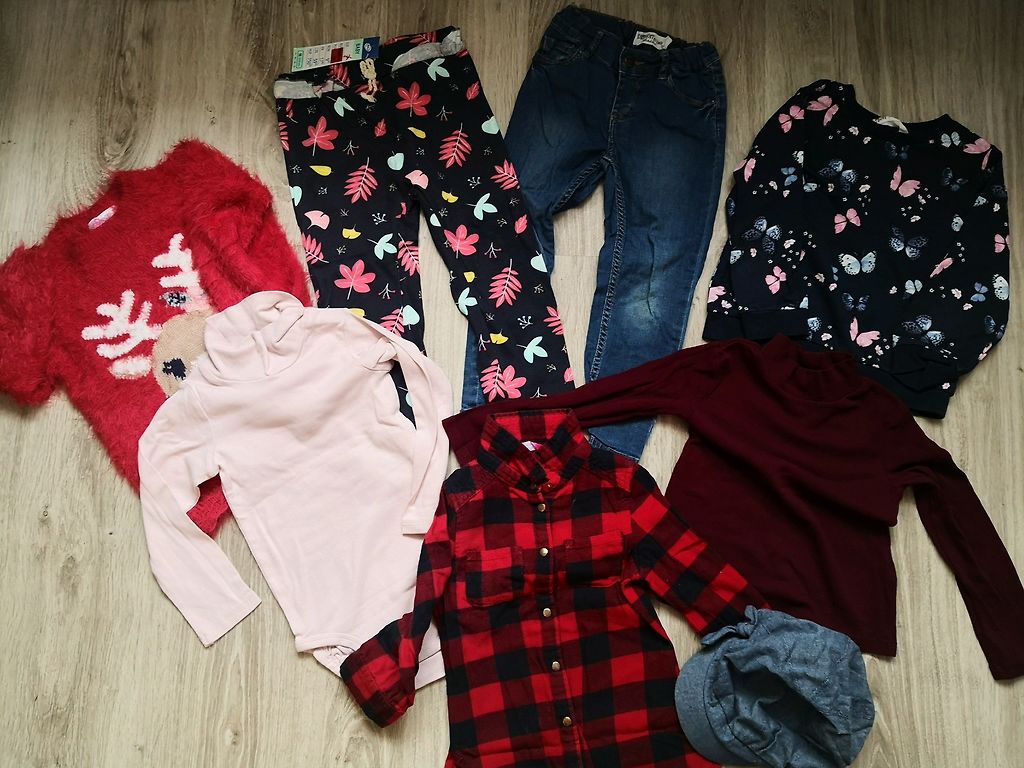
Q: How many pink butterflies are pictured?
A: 11